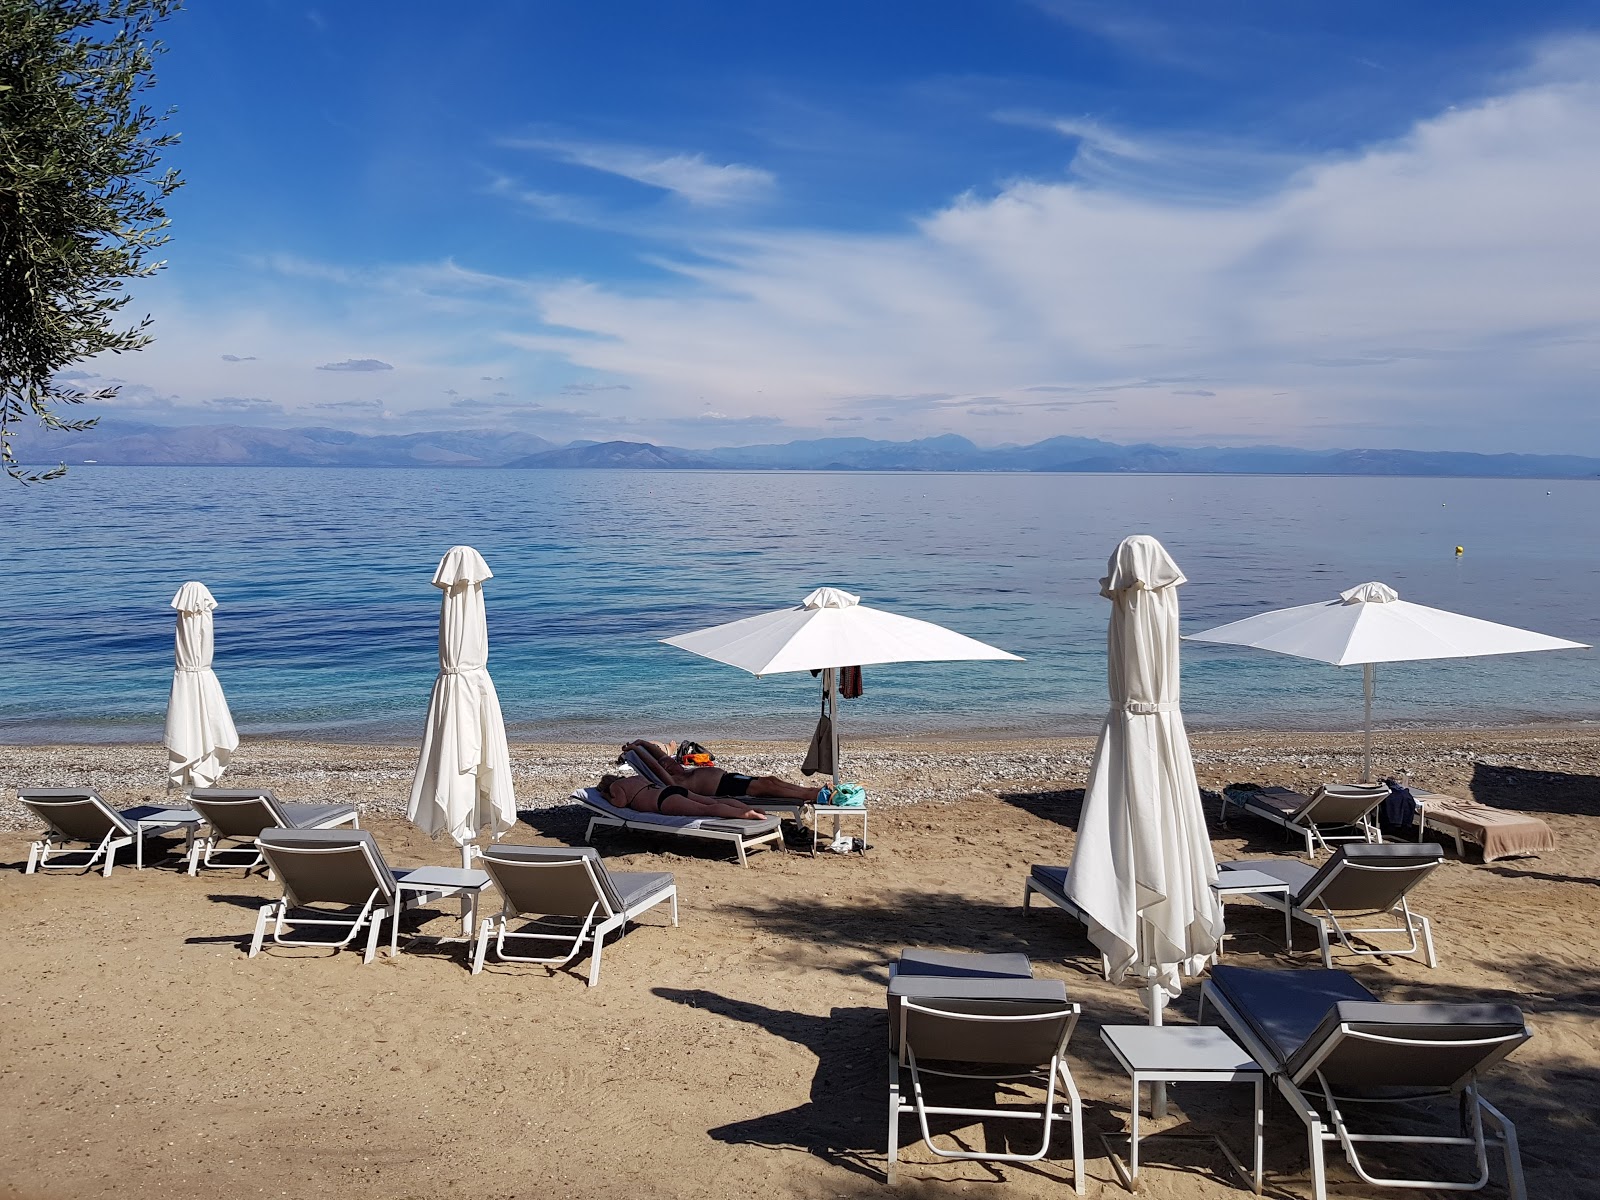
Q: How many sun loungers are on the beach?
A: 12